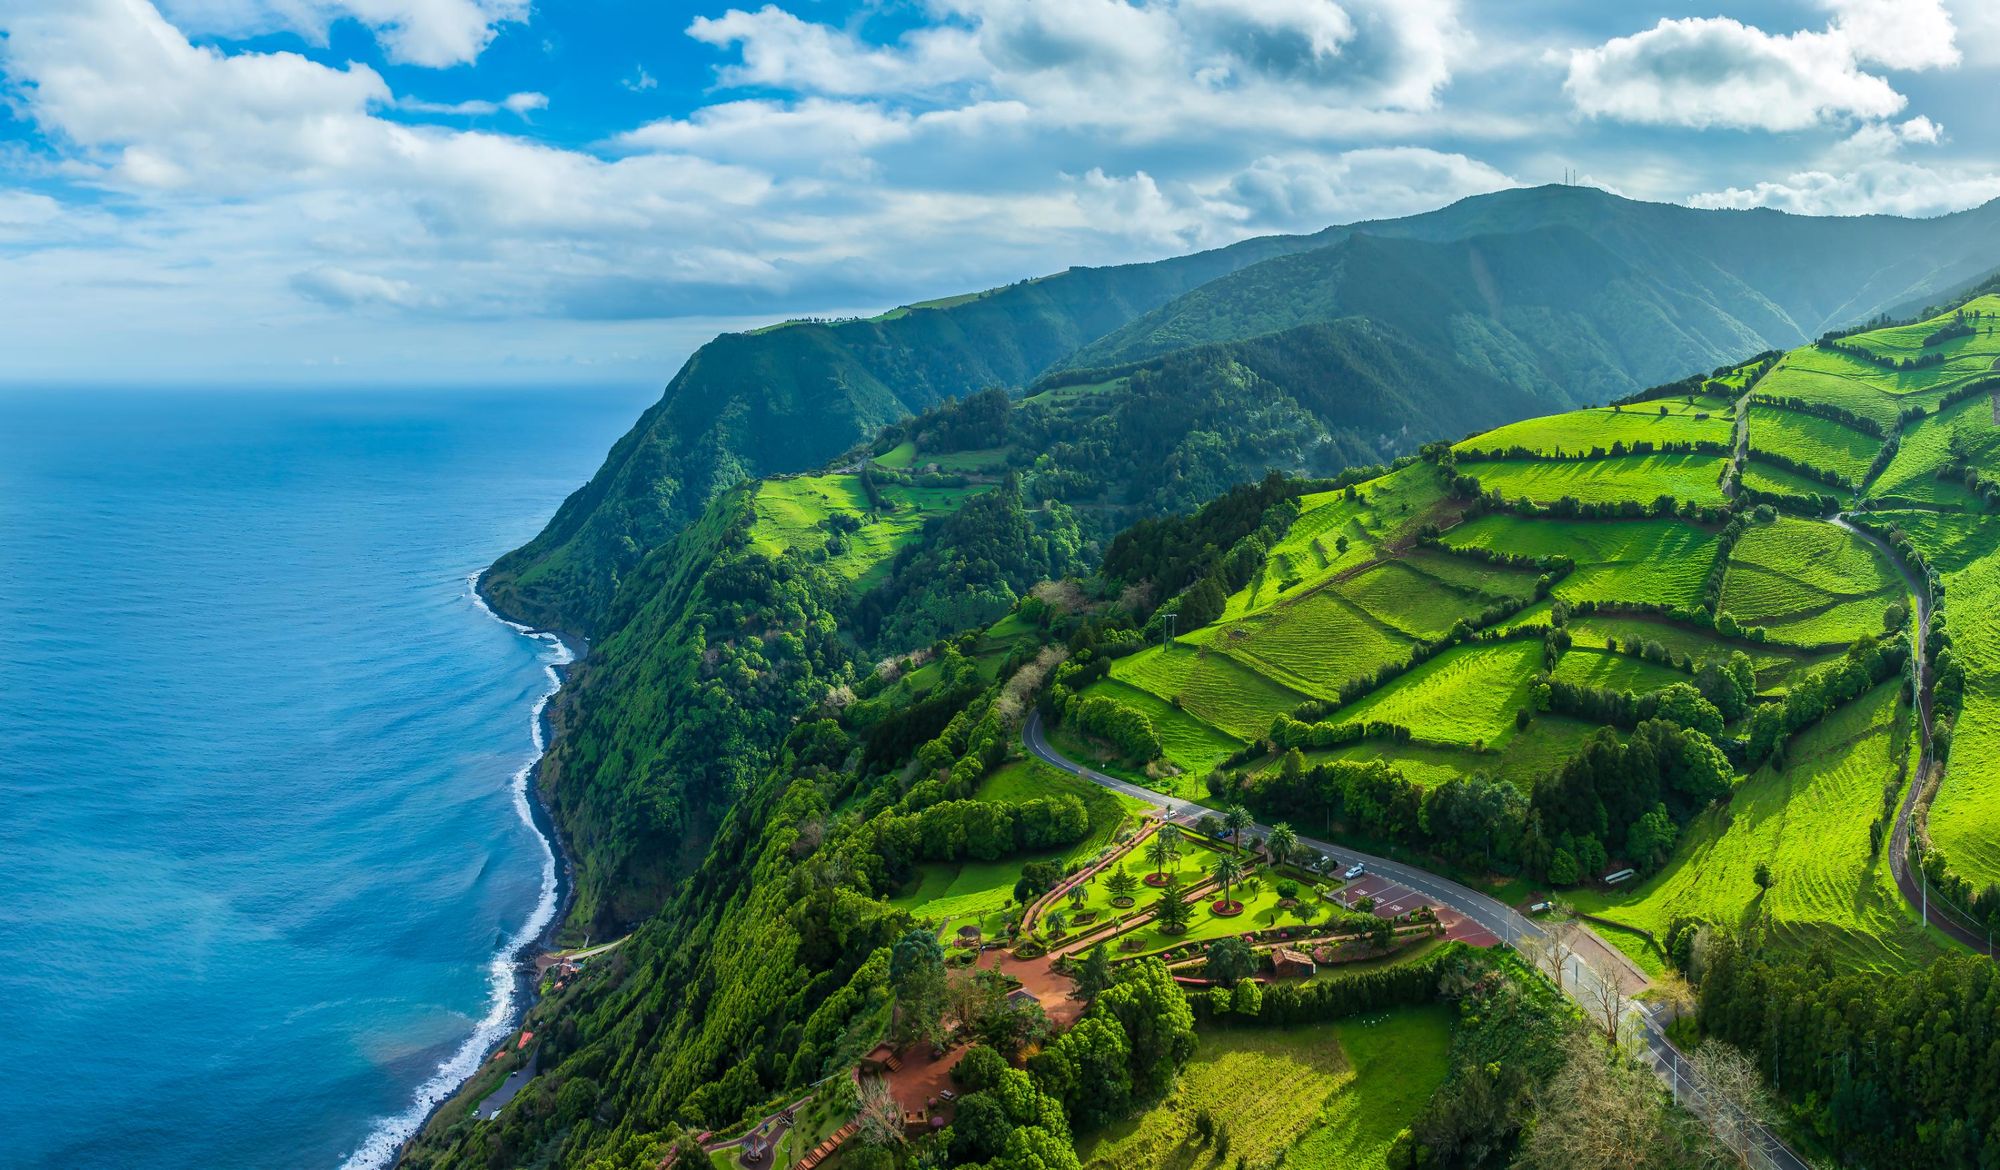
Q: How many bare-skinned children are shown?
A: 0